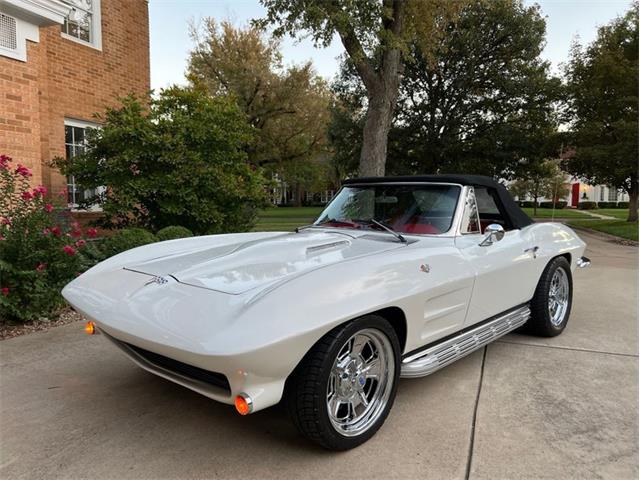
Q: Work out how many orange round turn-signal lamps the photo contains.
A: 2